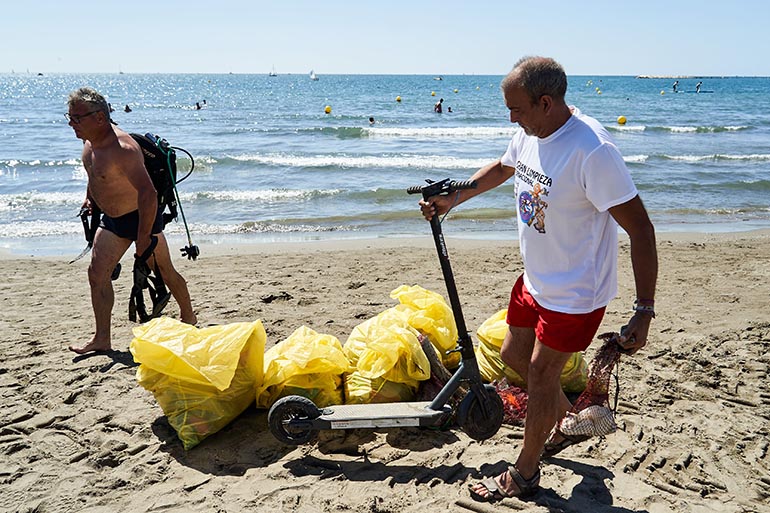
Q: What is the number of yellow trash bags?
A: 5